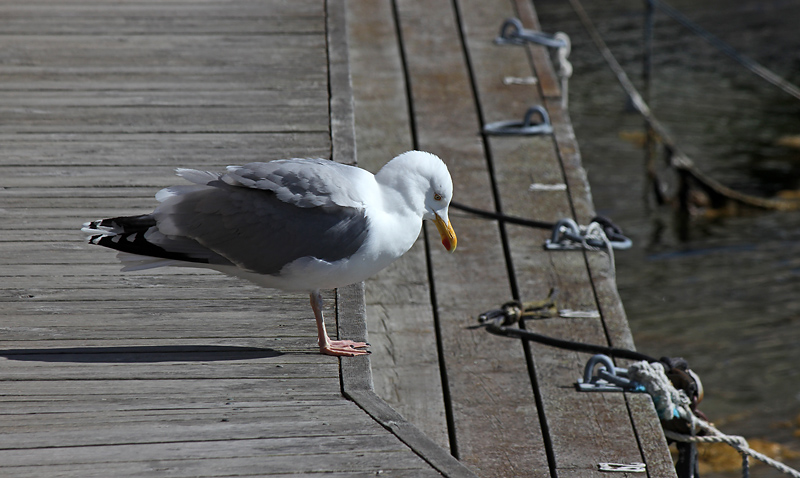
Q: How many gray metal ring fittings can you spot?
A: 4